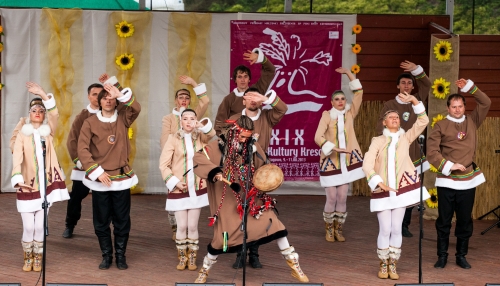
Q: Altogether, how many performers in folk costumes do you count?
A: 12